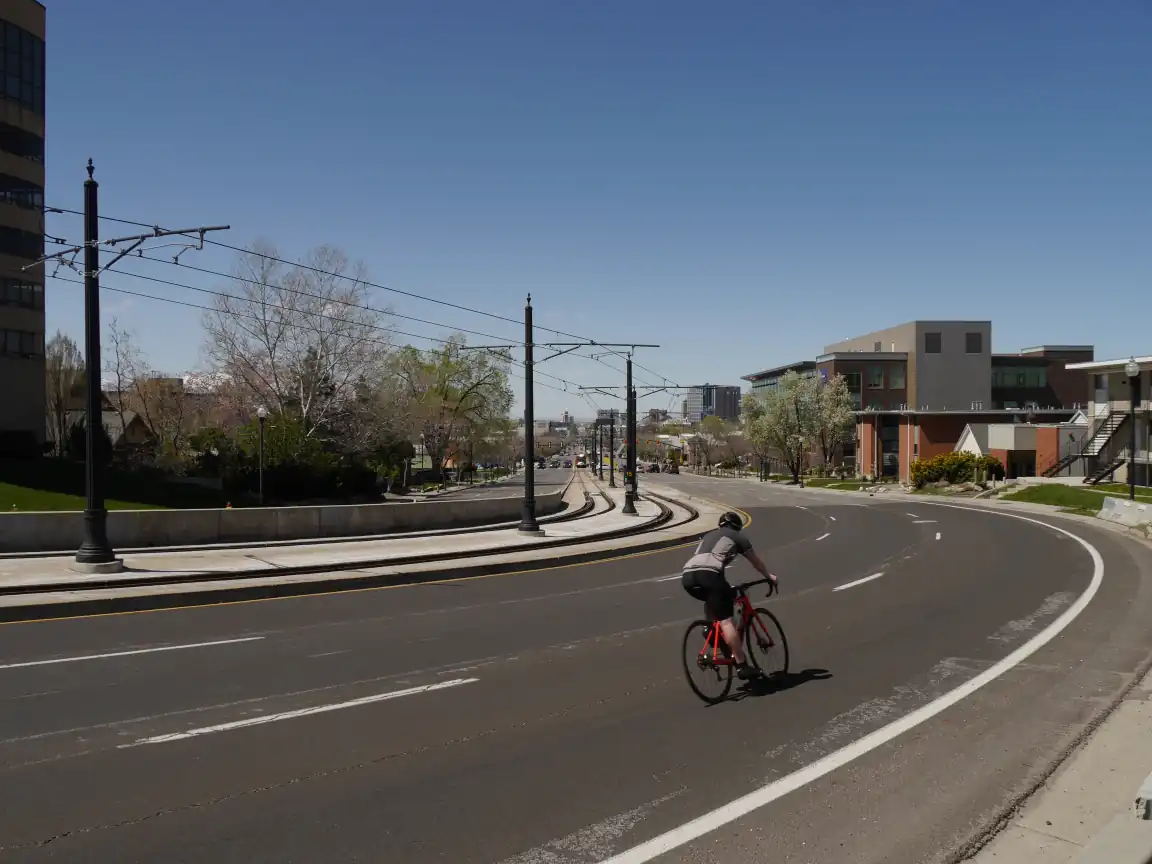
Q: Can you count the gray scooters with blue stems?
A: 0